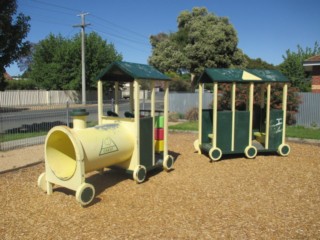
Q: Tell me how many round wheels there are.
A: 8